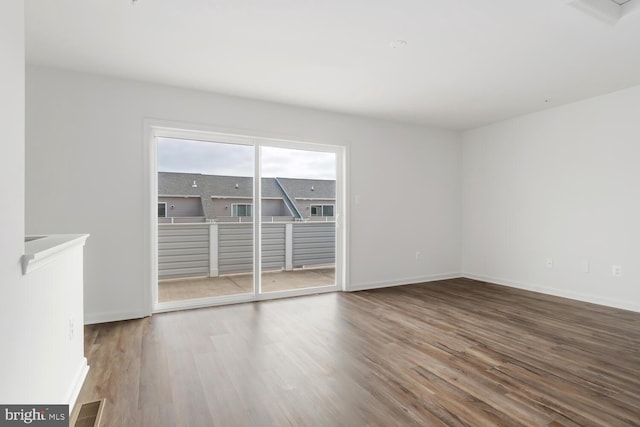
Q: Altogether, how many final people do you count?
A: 0